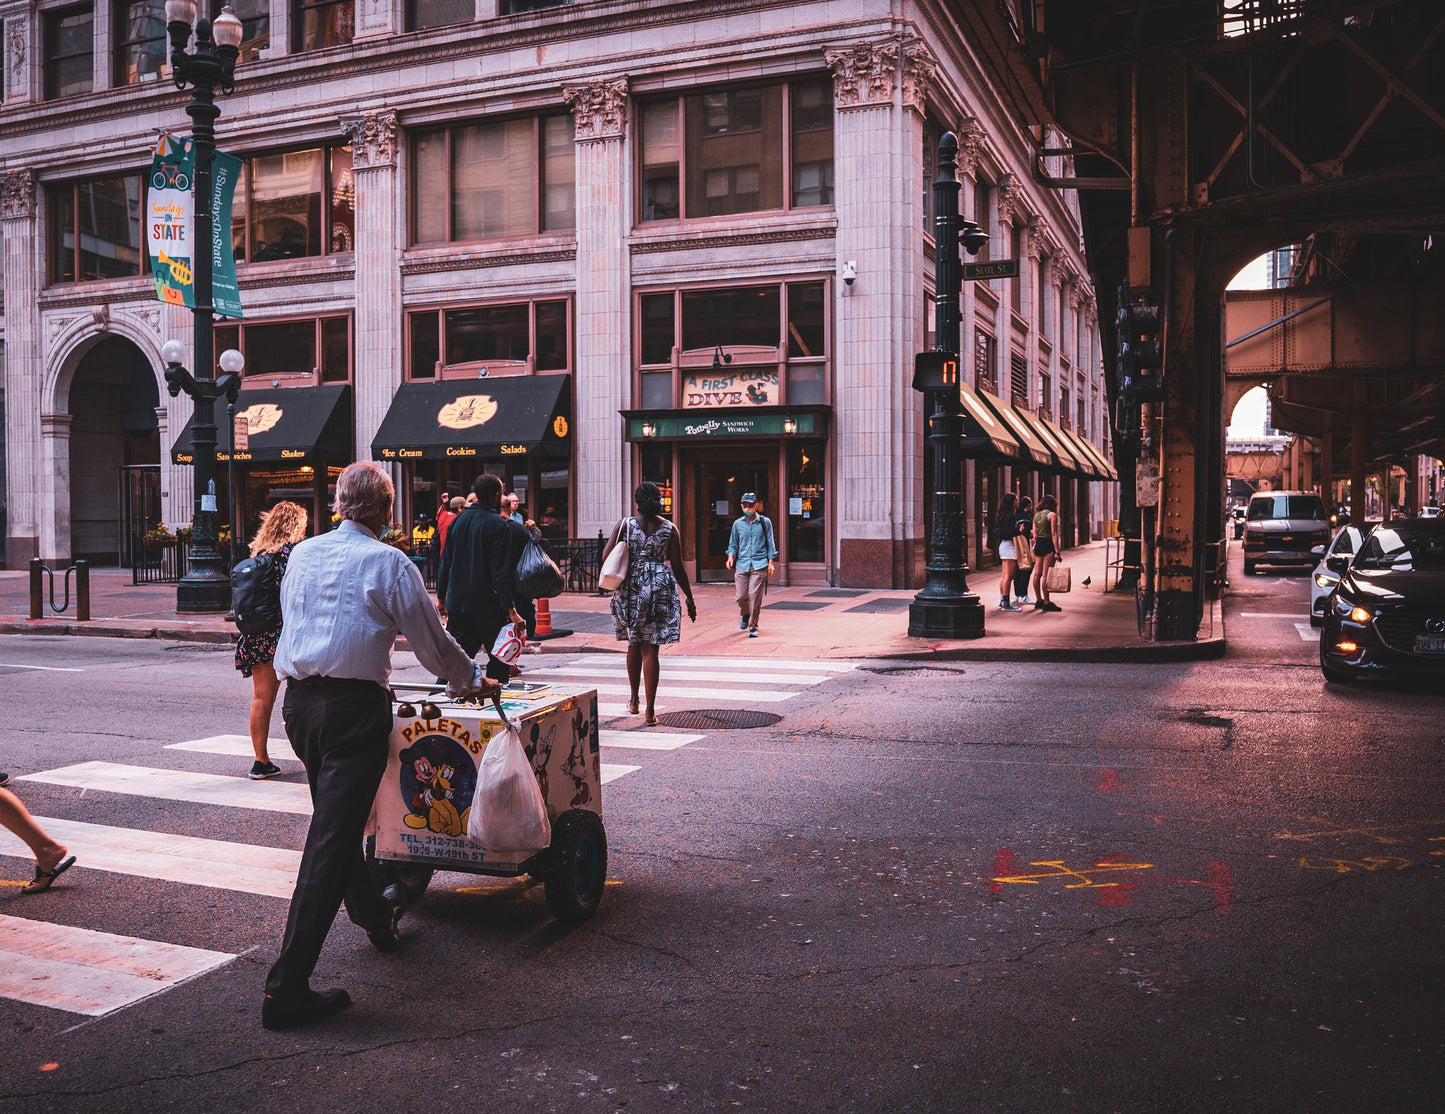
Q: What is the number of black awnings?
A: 2